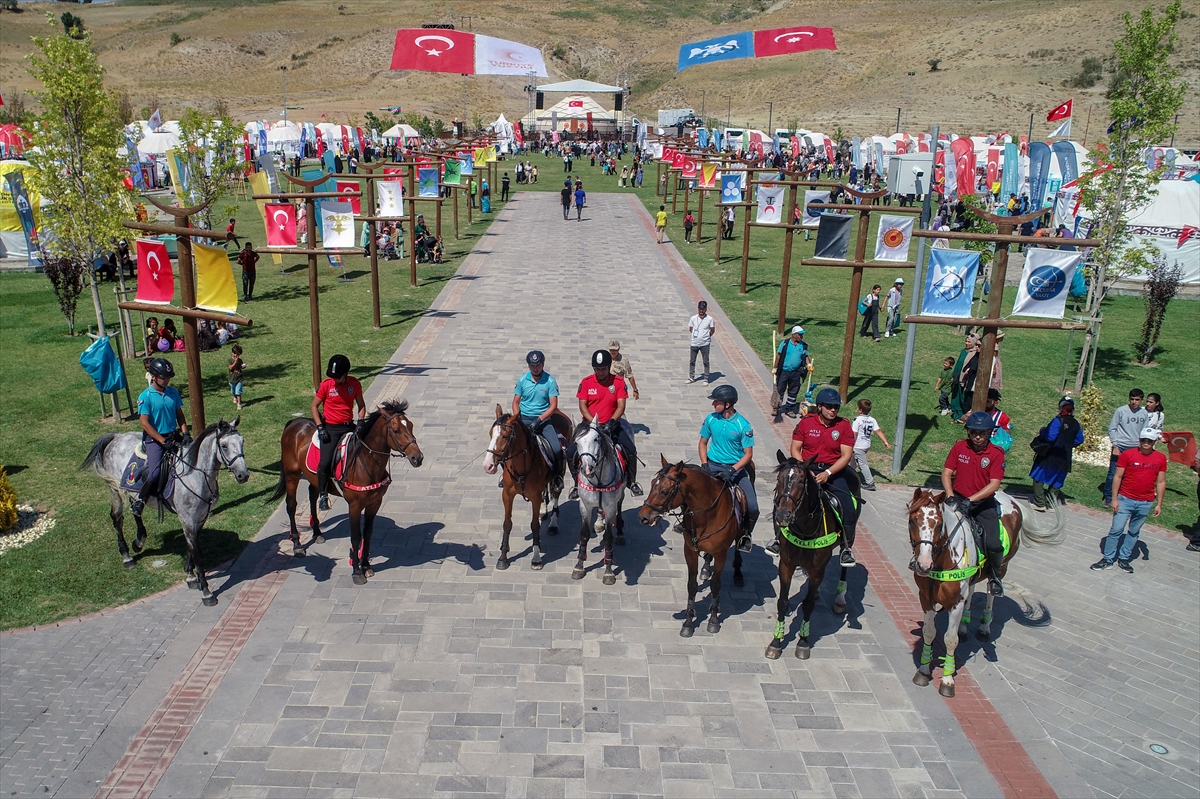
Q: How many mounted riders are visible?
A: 7